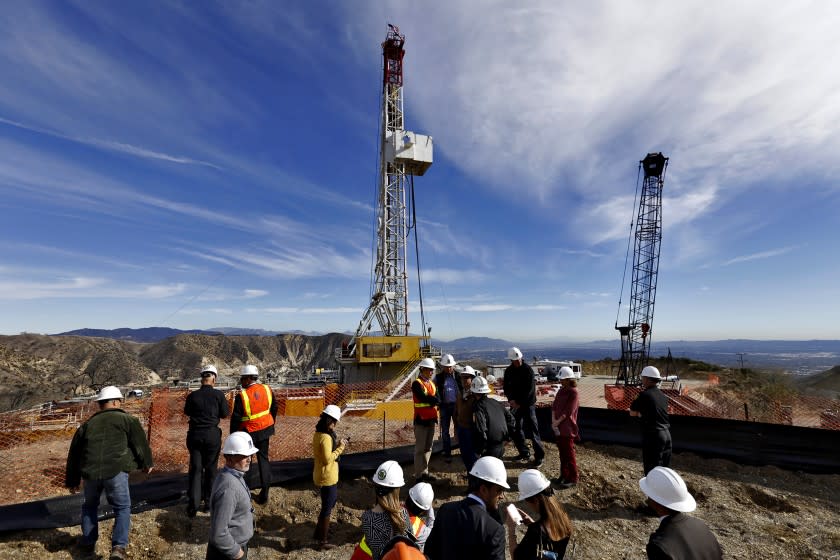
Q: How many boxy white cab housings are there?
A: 1